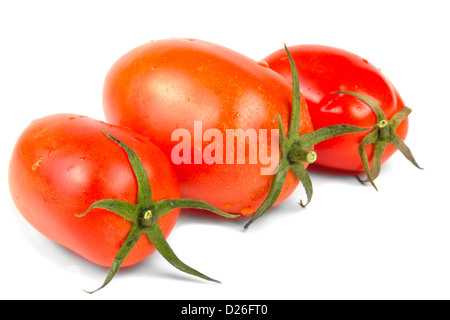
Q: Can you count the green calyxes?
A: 3